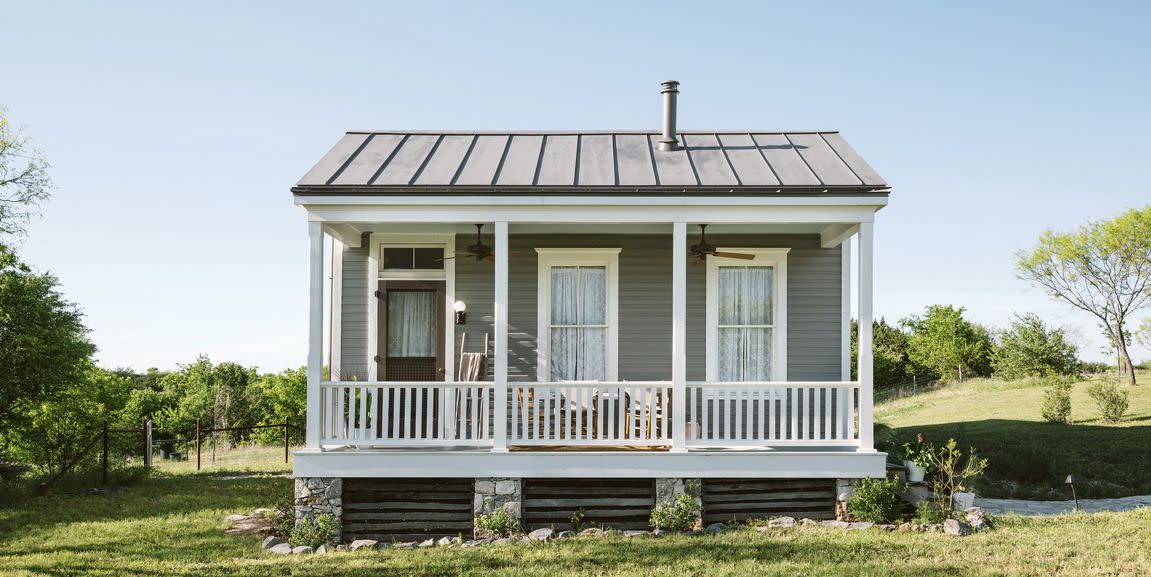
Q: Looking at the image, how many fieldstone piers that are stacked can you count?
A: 4